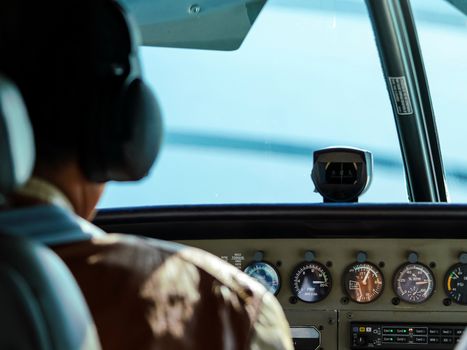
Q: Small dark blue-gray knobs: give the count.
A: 5